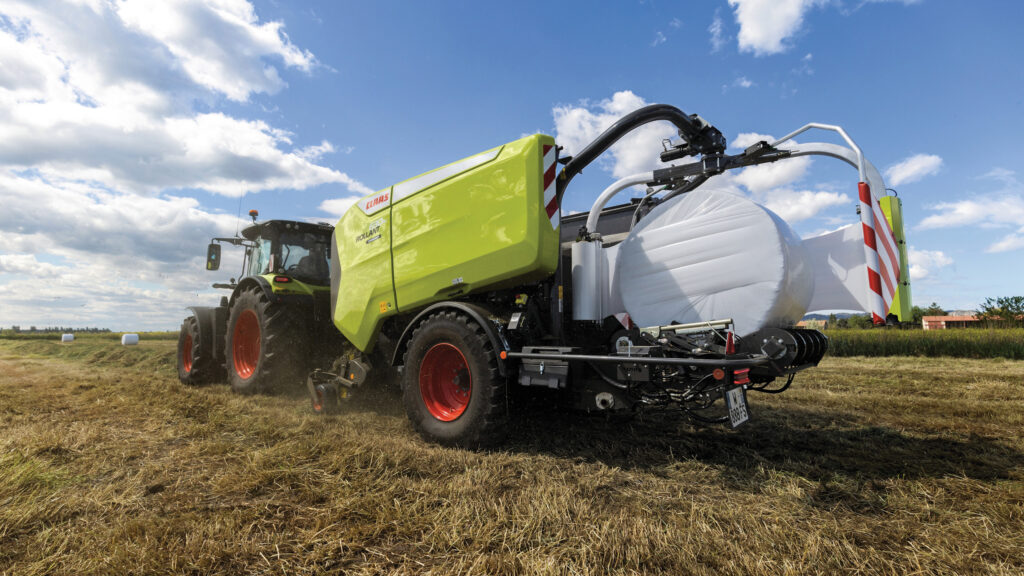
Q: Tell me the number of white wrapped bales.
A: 3